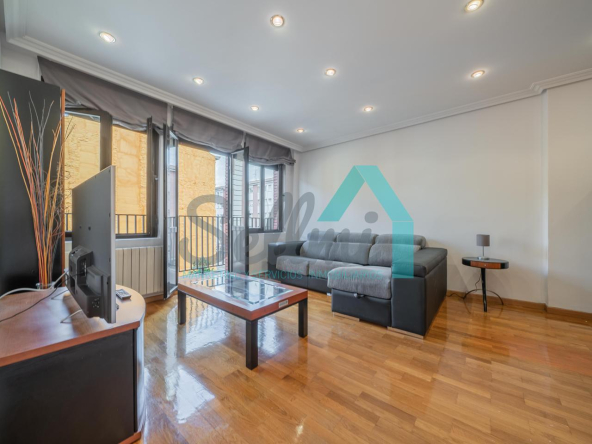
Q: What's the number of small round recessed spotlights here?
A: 9